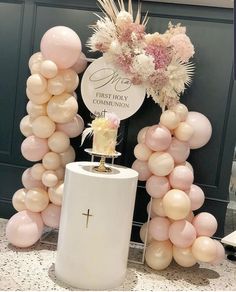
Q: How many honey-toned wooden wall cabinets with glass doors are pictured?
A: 0